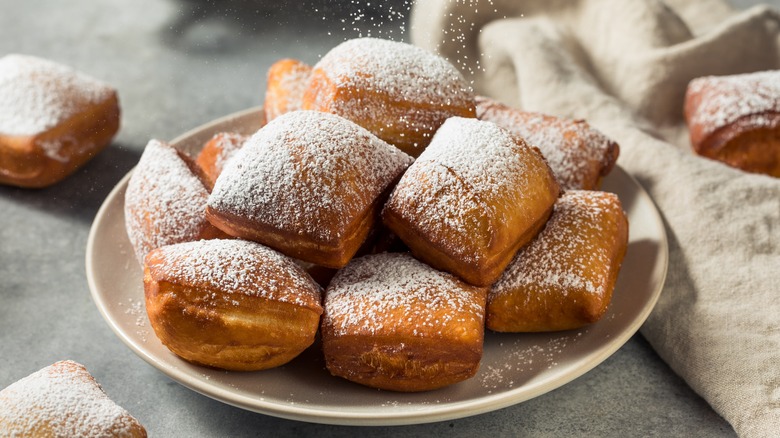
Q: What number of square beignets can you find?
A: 13